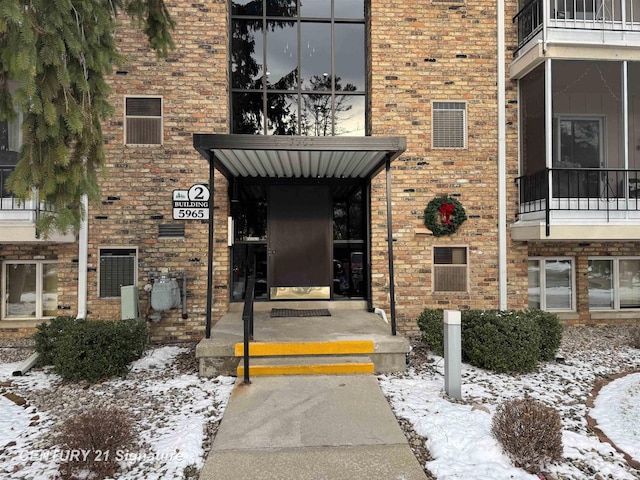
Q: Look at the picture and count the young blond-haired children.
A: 0